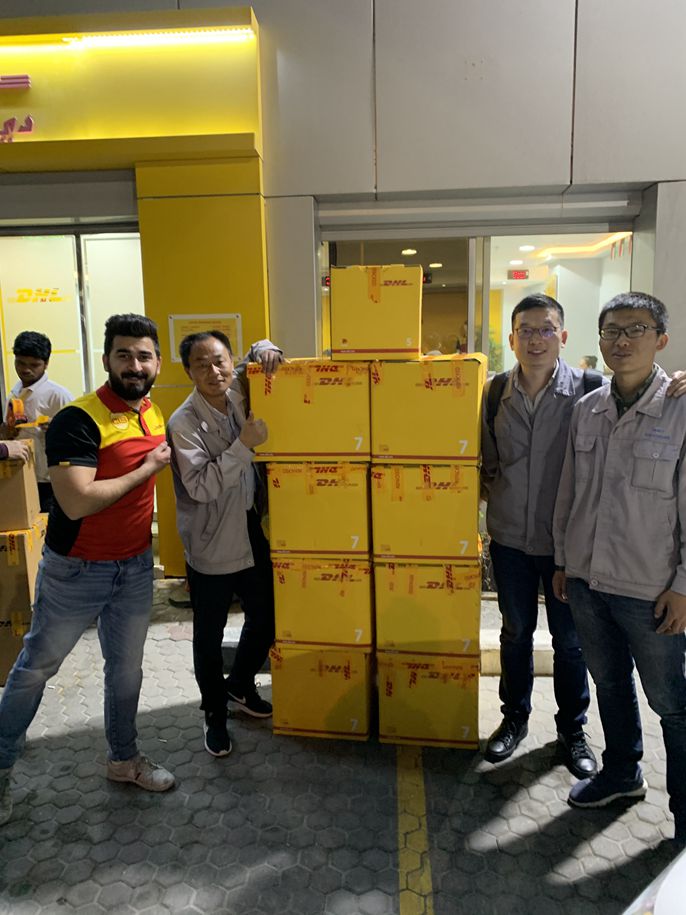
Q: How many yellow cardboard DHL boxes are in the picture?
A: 9